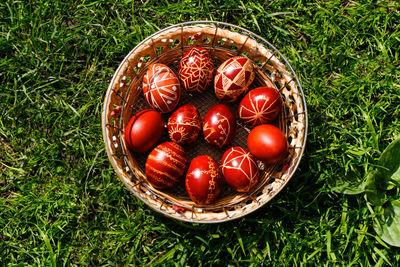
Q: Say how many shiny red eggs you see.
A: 11